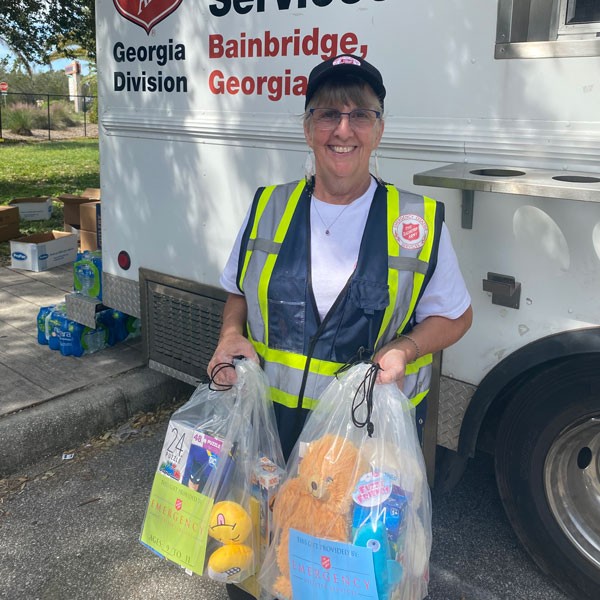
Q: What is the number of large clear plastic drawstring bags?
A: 2